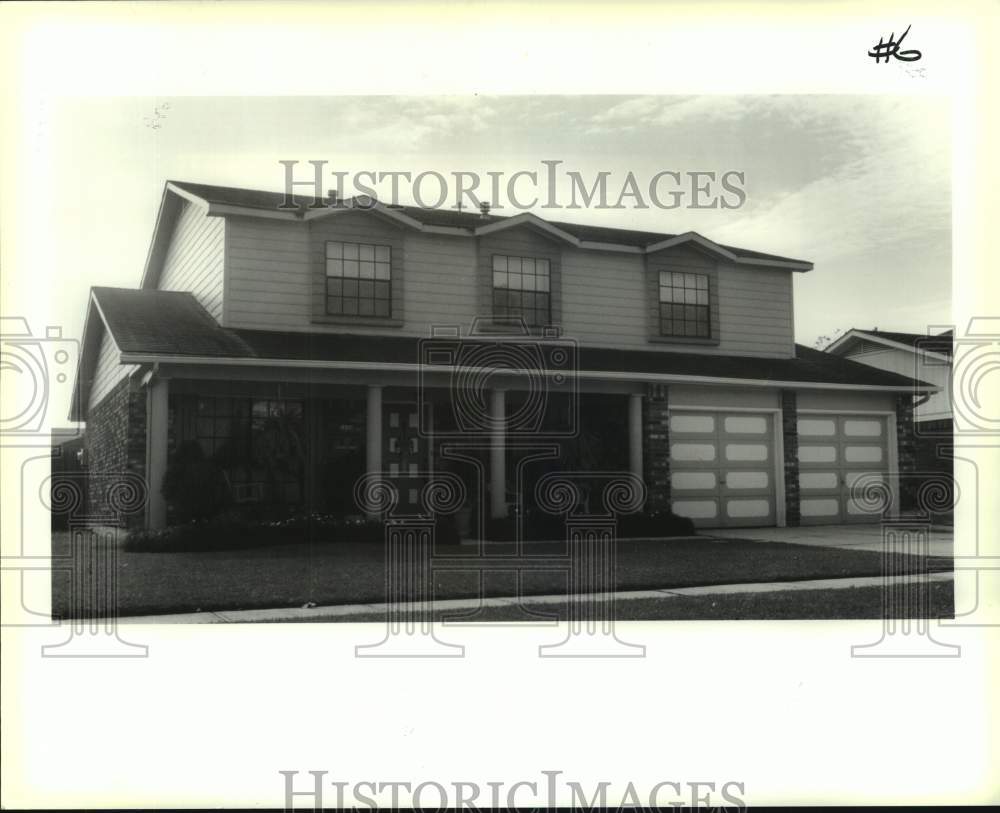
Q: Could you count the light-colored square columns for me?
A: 4